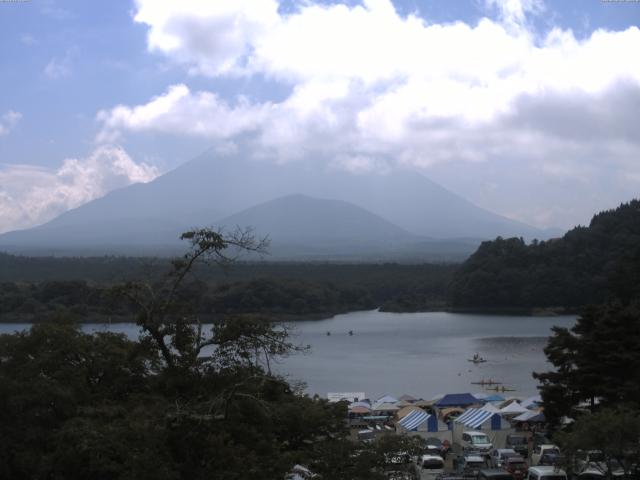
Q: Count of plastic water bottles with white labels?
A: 0